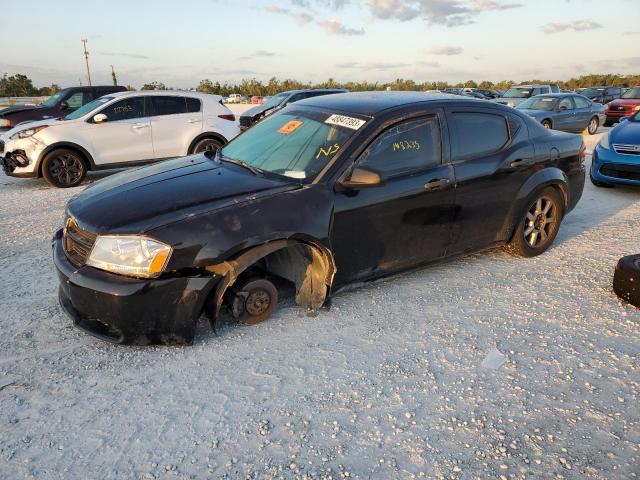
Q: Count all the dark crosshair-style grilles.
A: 1